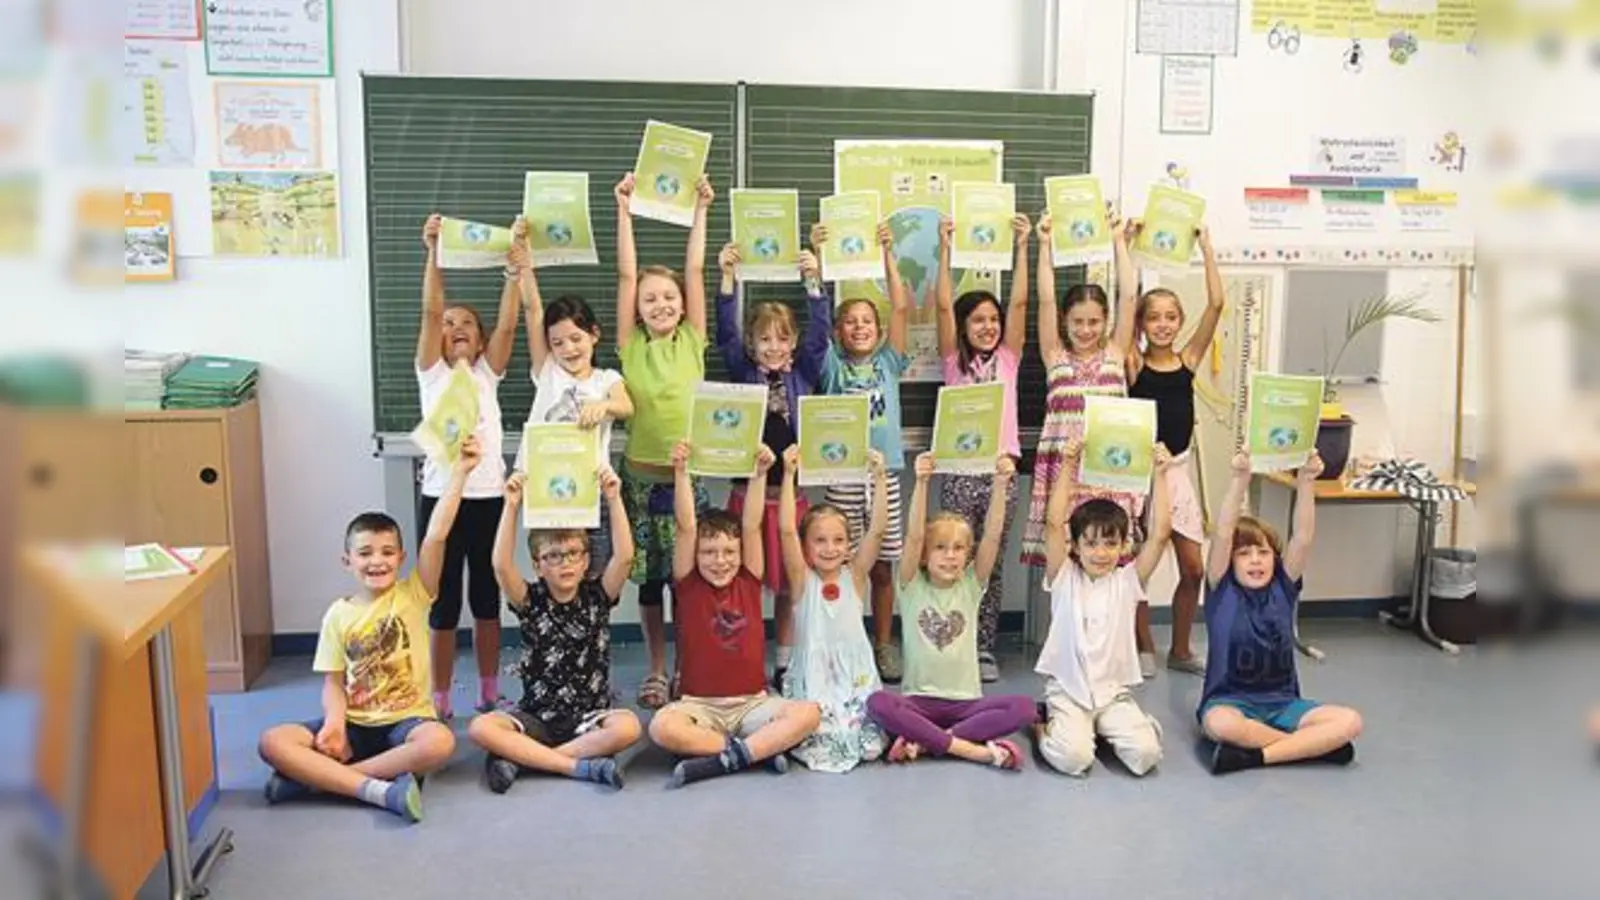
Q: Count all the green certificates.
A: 15